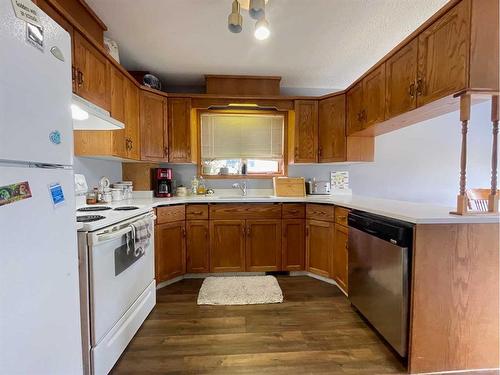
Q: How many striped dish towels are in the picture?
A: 1